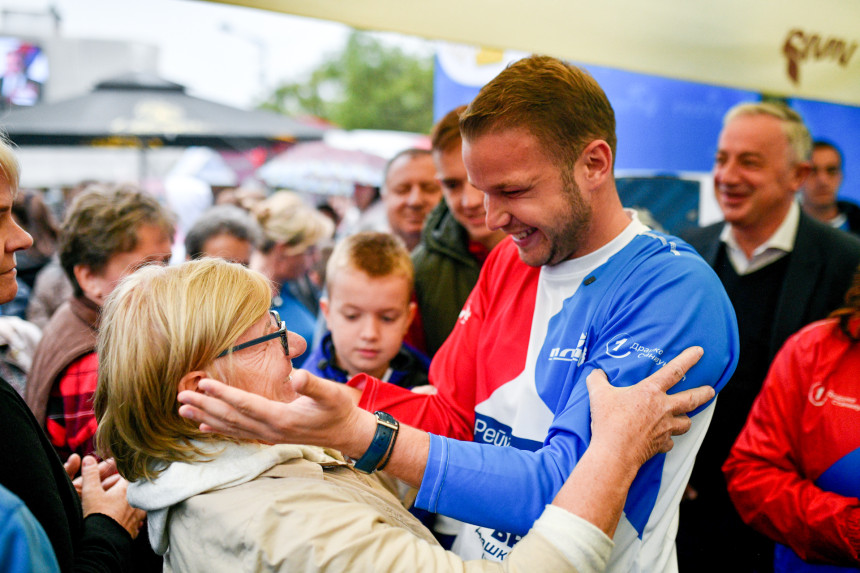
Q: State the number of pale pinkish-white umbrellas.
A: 1